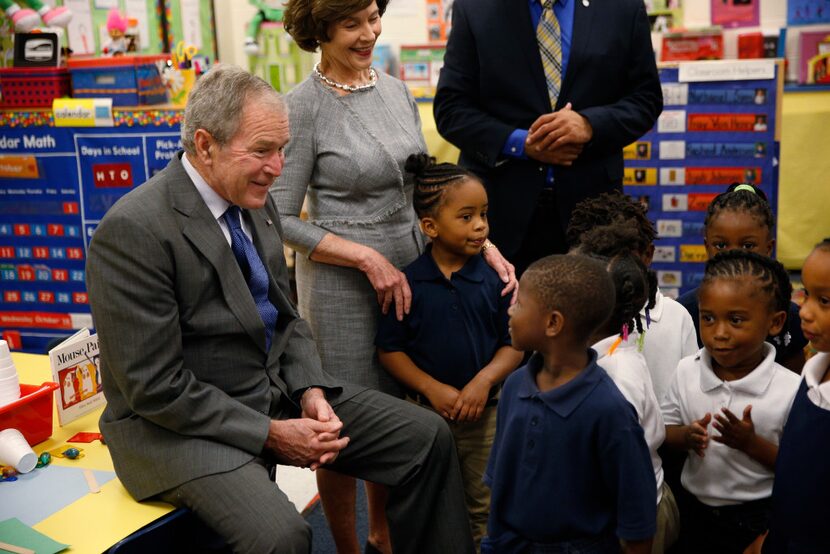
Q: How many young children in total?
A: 7